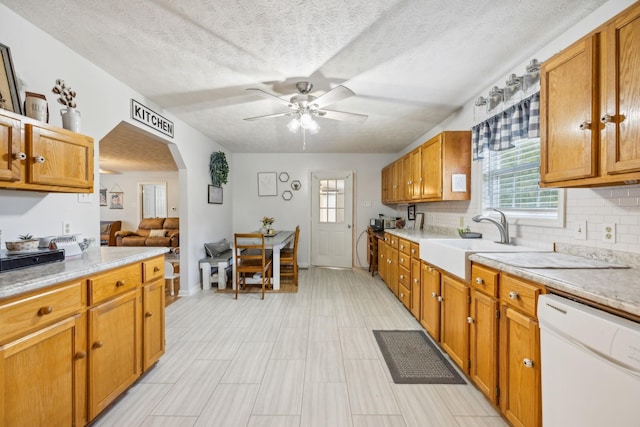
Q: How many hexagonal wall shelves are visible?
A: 3